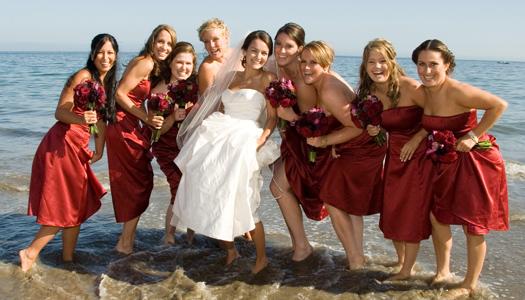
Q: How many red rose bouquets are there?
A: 7